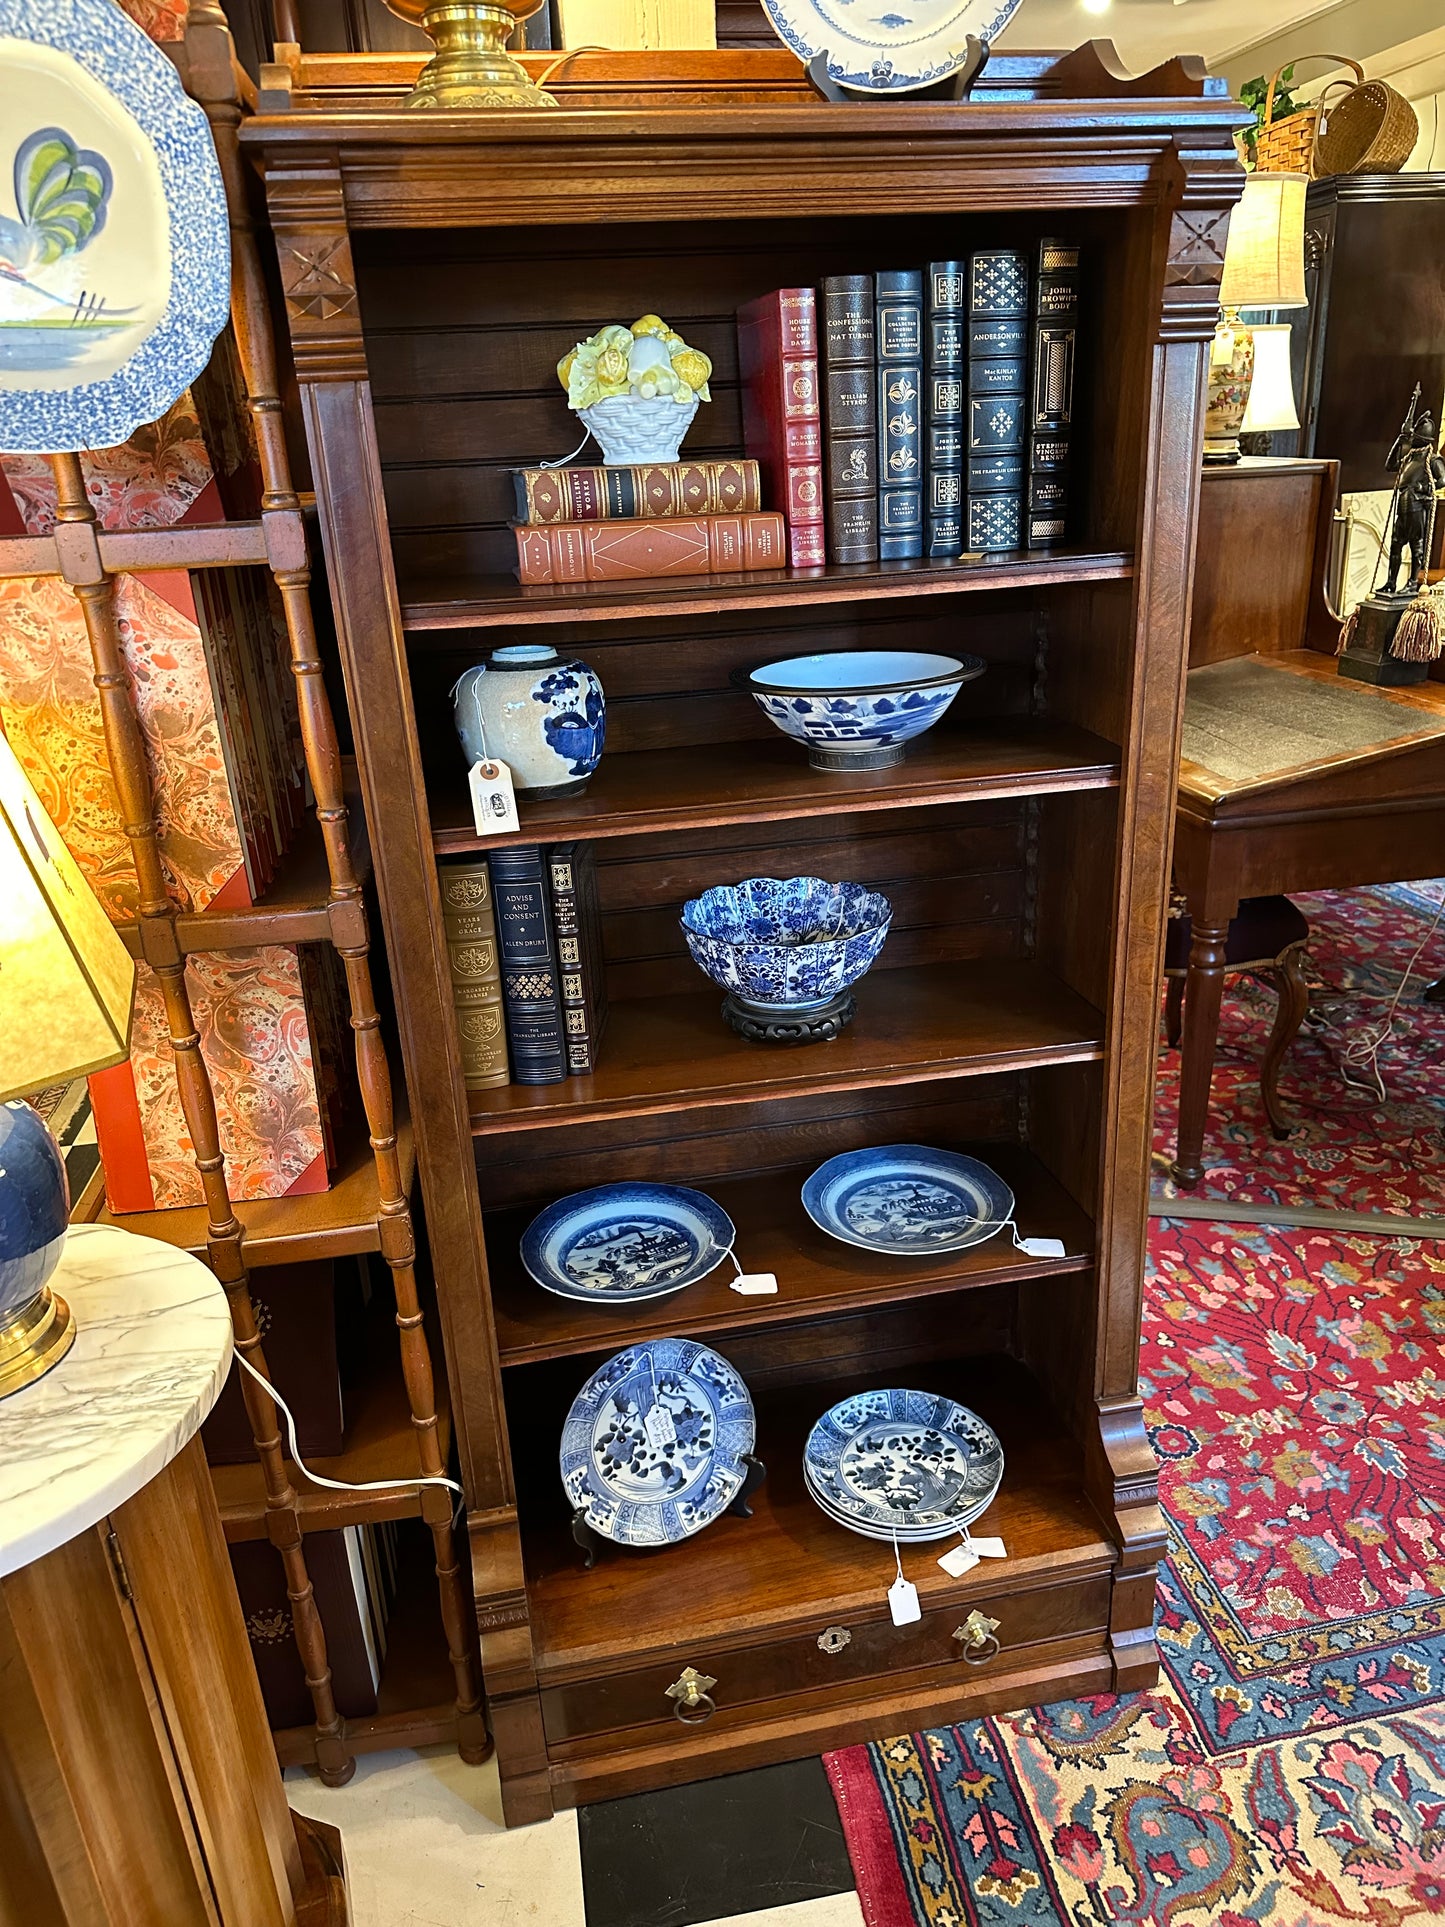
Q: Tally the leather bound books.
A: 11